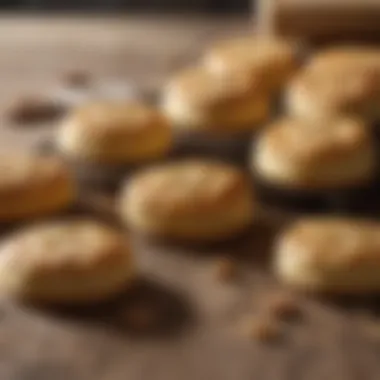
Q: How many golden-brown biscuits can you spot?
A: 9